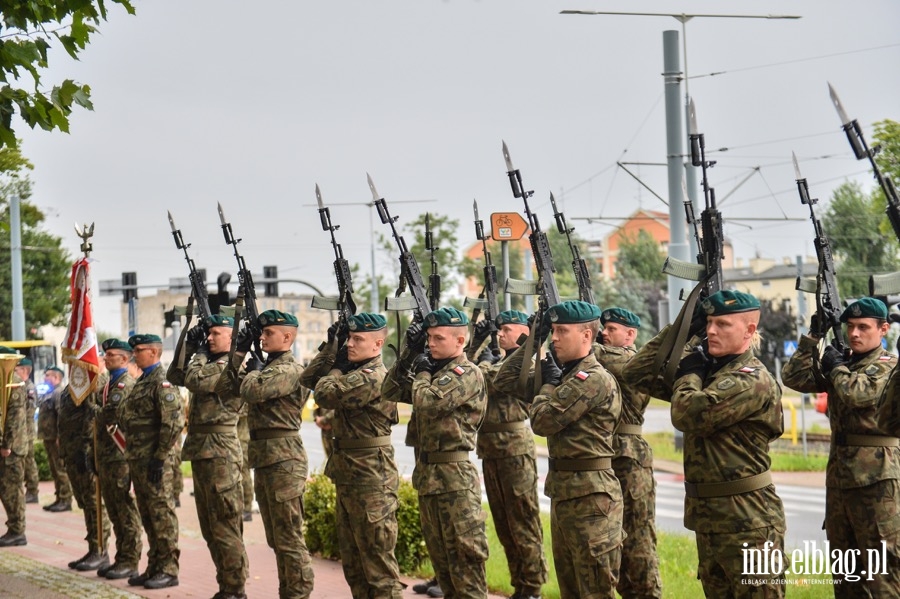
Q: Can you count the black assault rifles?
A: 12